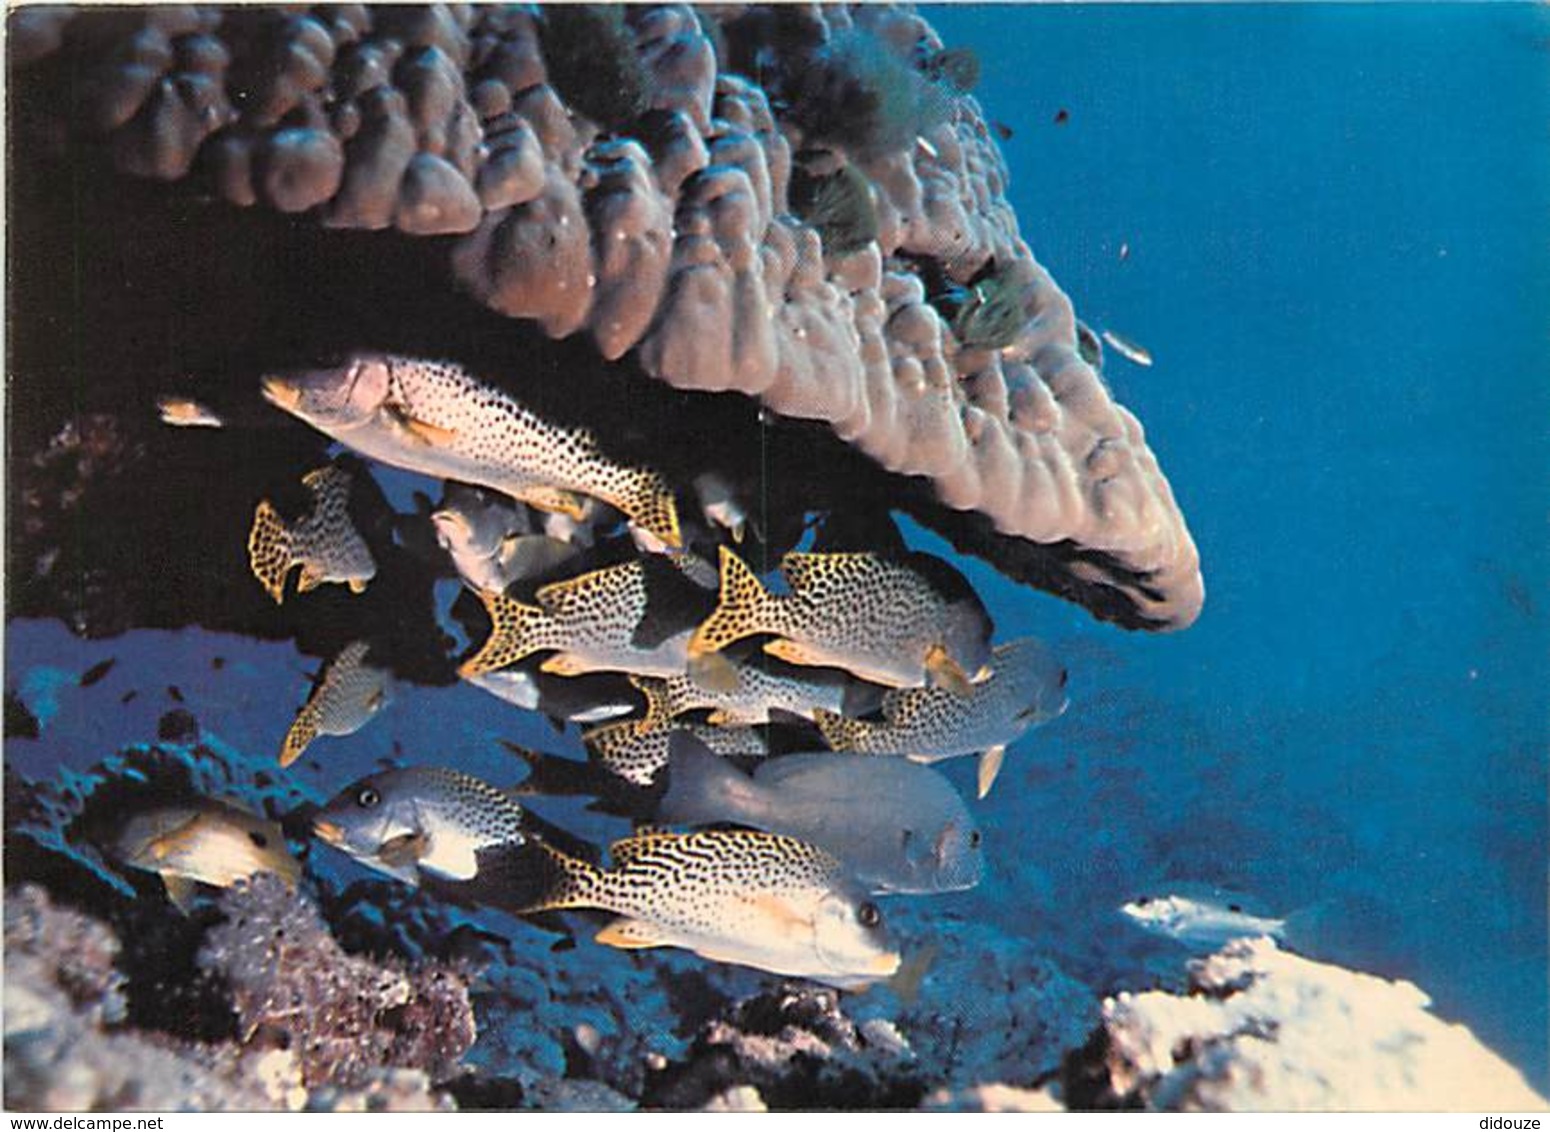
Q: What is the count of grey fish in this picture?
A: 1